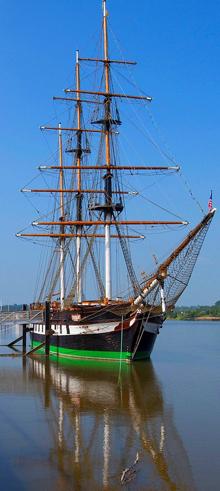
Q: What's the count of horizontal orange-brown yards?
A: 8